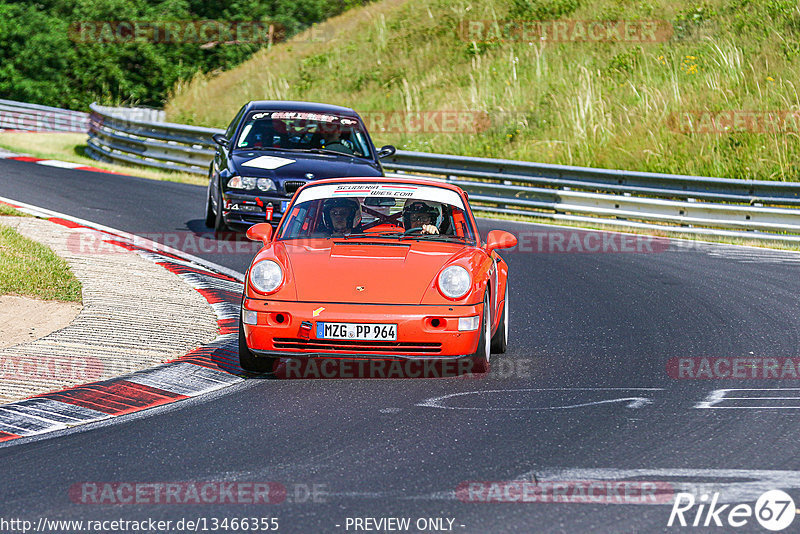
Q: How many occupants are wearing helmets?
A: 2